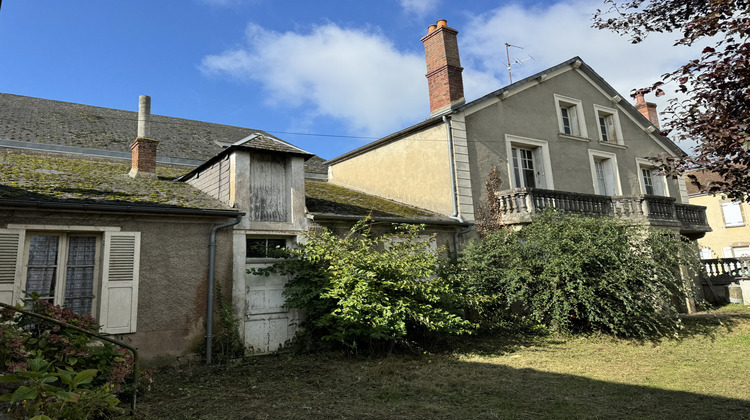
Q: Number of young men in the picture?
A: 0